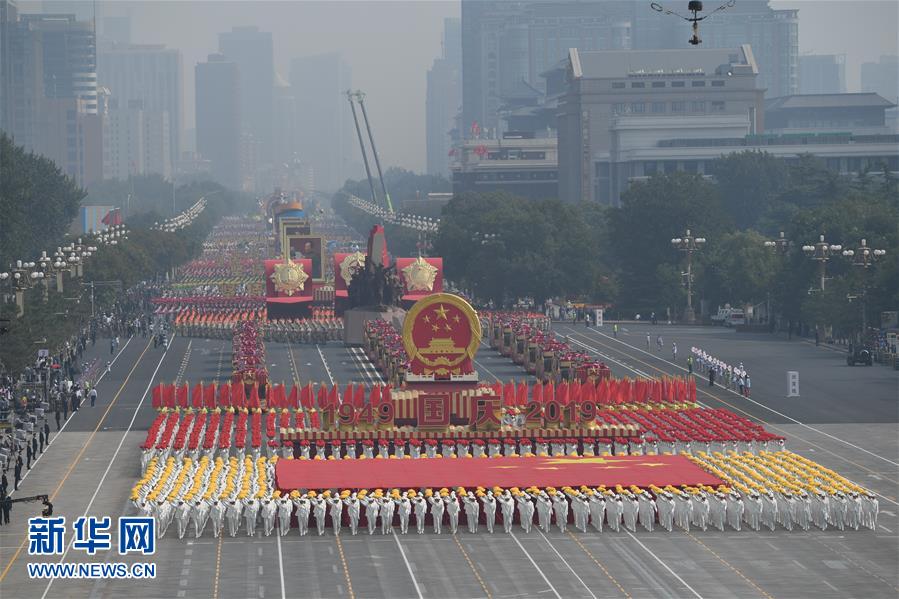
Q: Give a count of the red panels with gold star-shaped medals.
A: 3